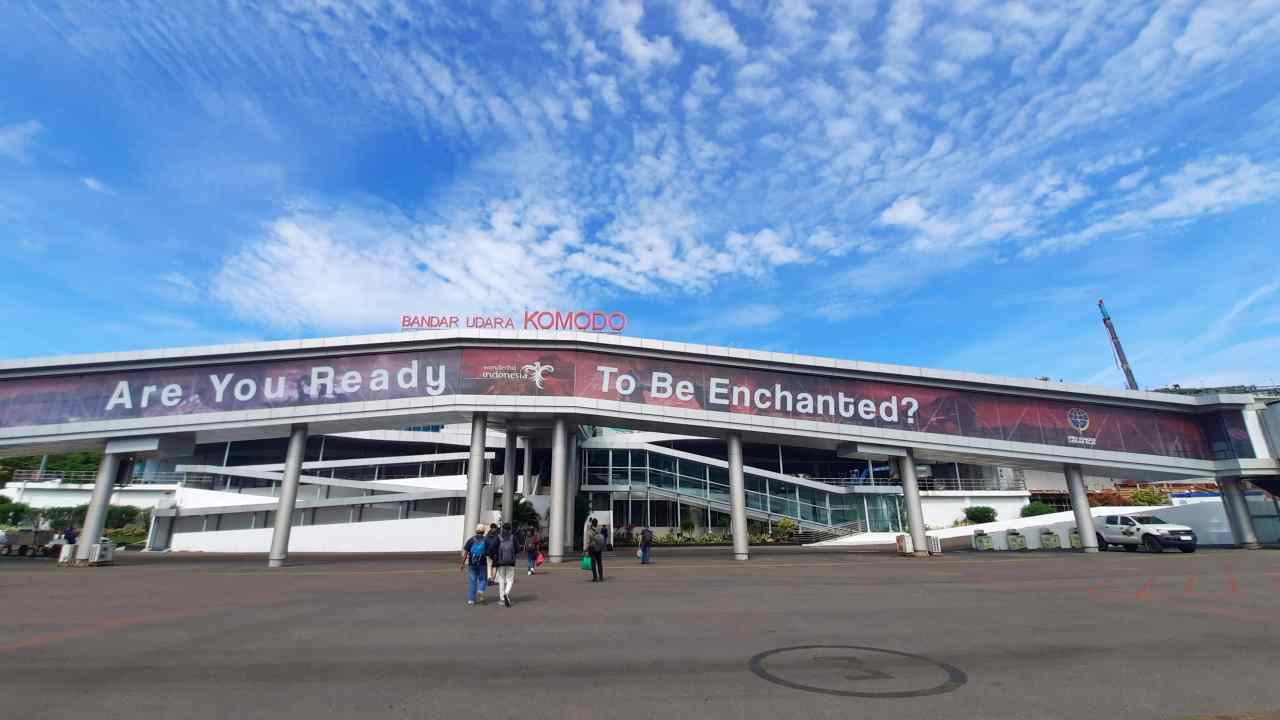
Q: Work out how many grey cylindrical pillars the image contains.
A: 11